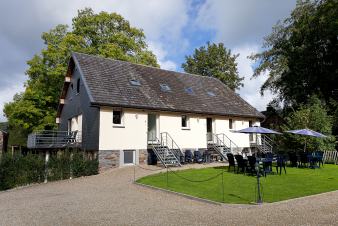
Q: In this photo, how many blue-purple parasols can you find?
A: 2